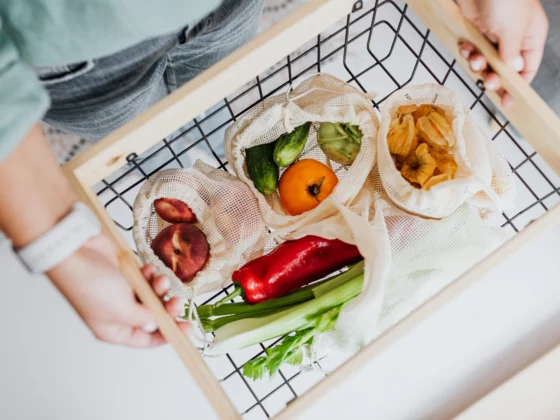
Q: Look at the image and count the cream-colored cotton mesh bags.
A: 4